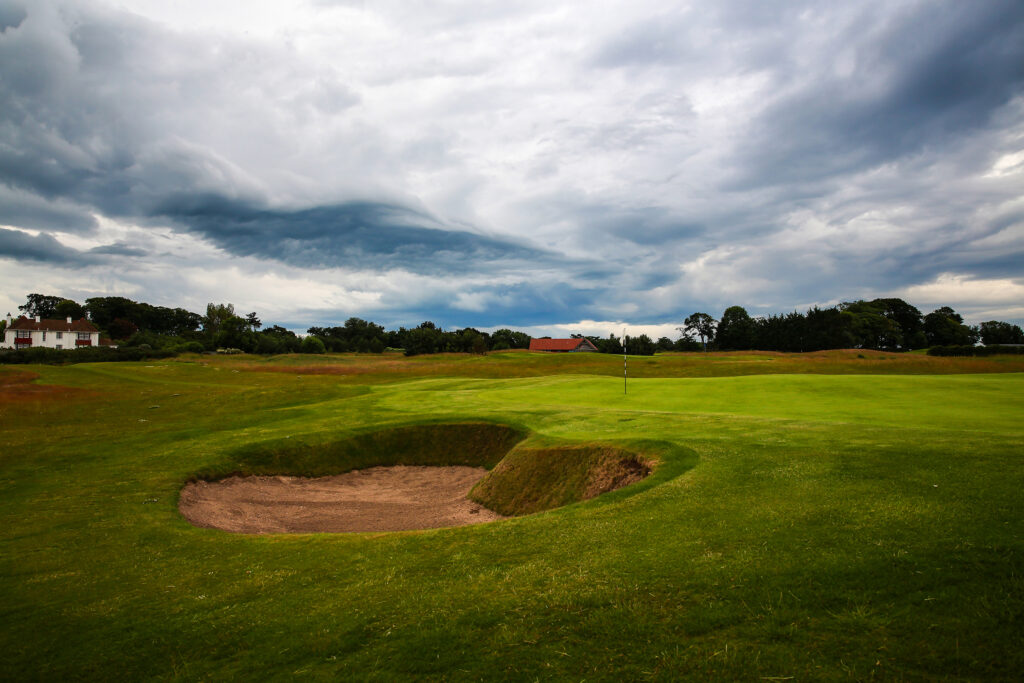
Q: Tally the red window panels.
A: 2